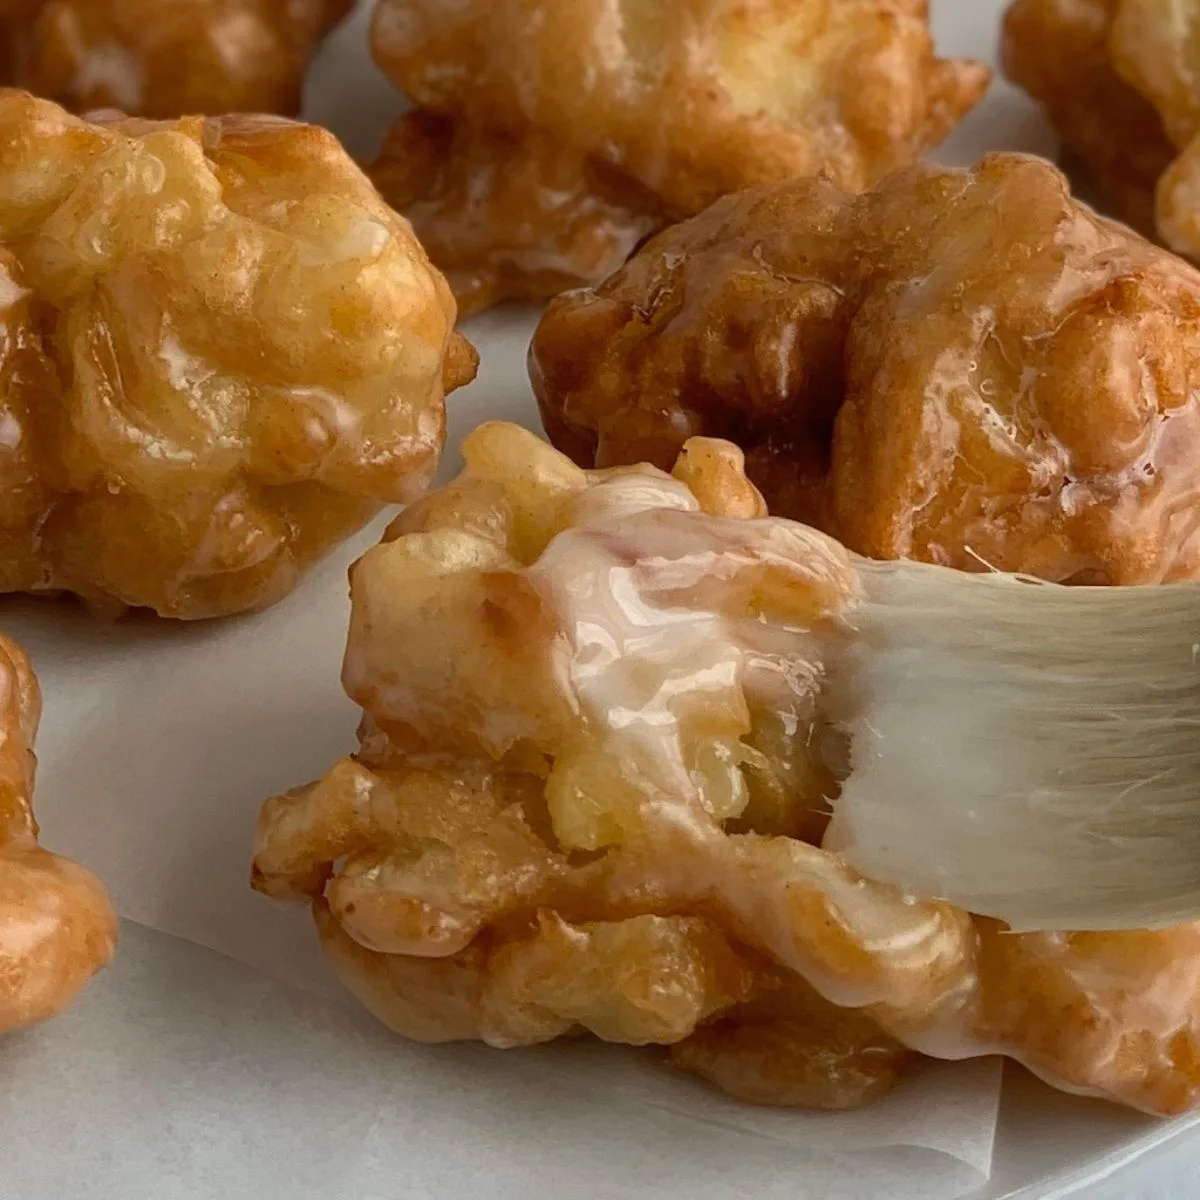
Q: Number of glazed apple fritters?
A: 7